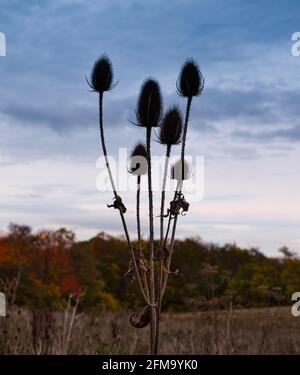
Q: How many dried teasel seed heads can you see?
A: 6